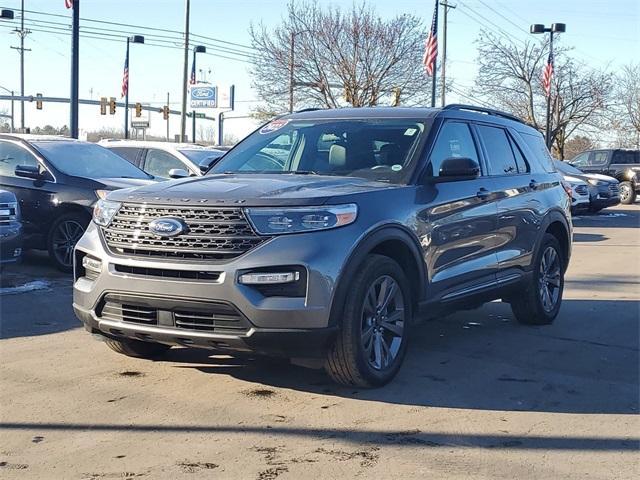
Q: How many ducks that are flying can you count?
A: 0